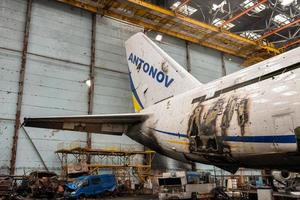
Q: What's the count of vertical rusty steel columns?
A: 4